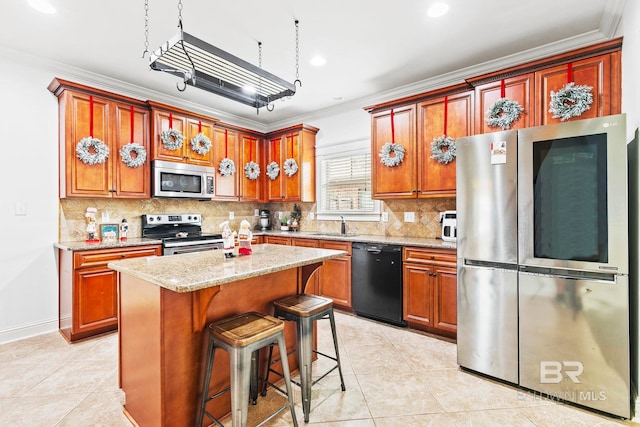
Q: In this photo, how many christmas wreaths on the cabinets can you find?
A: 12